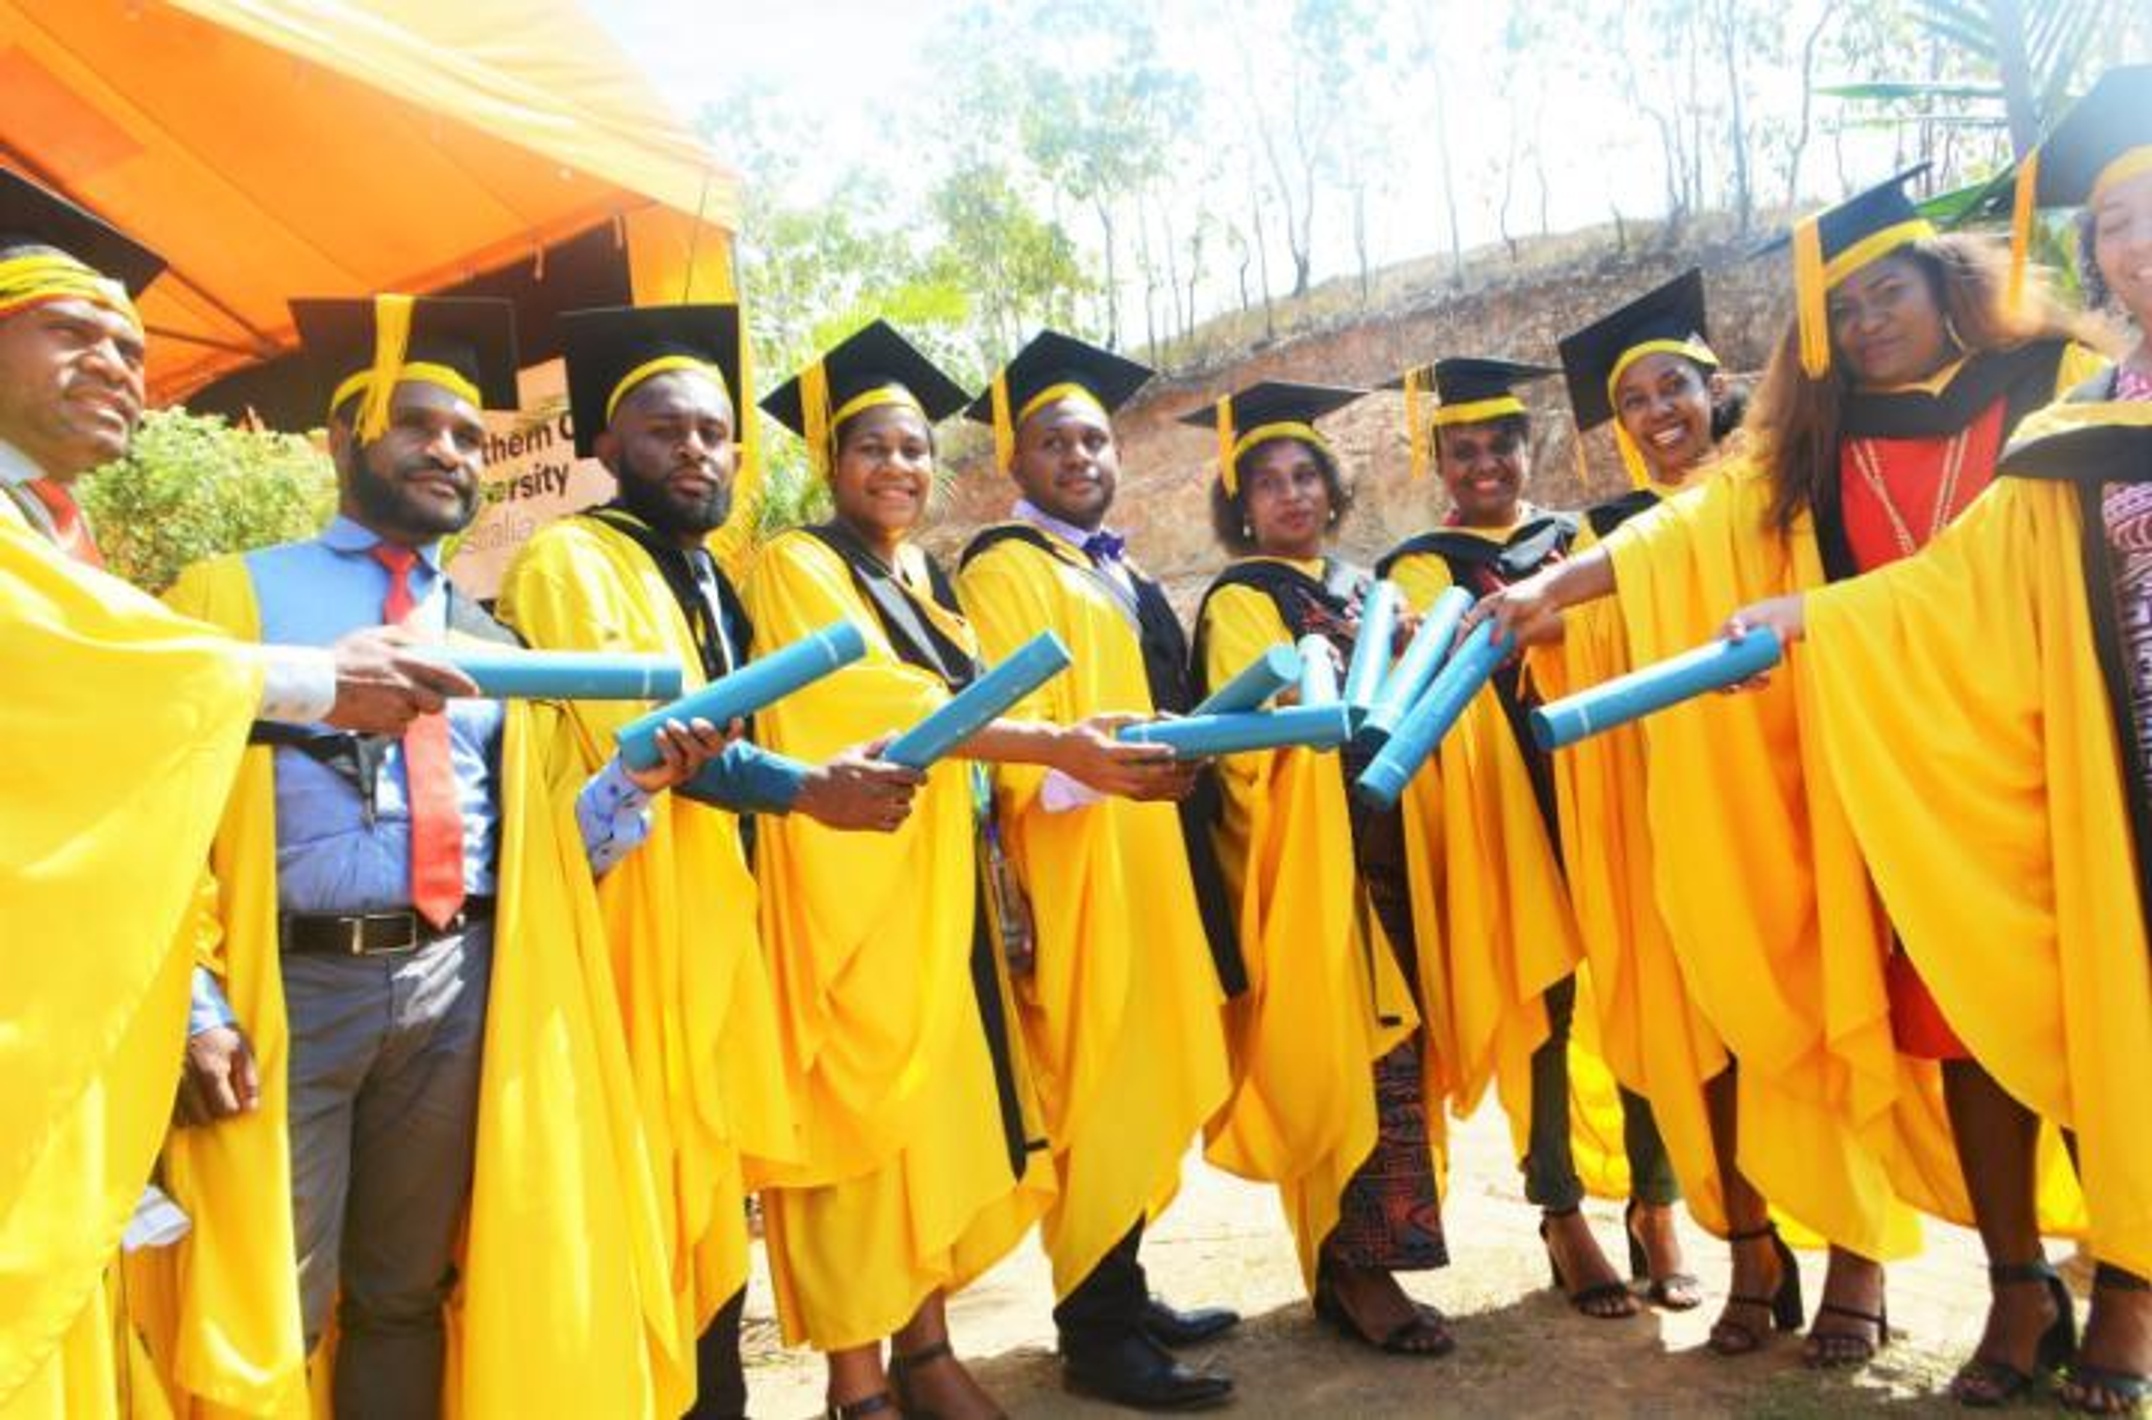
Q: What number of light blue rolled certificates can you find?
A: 10